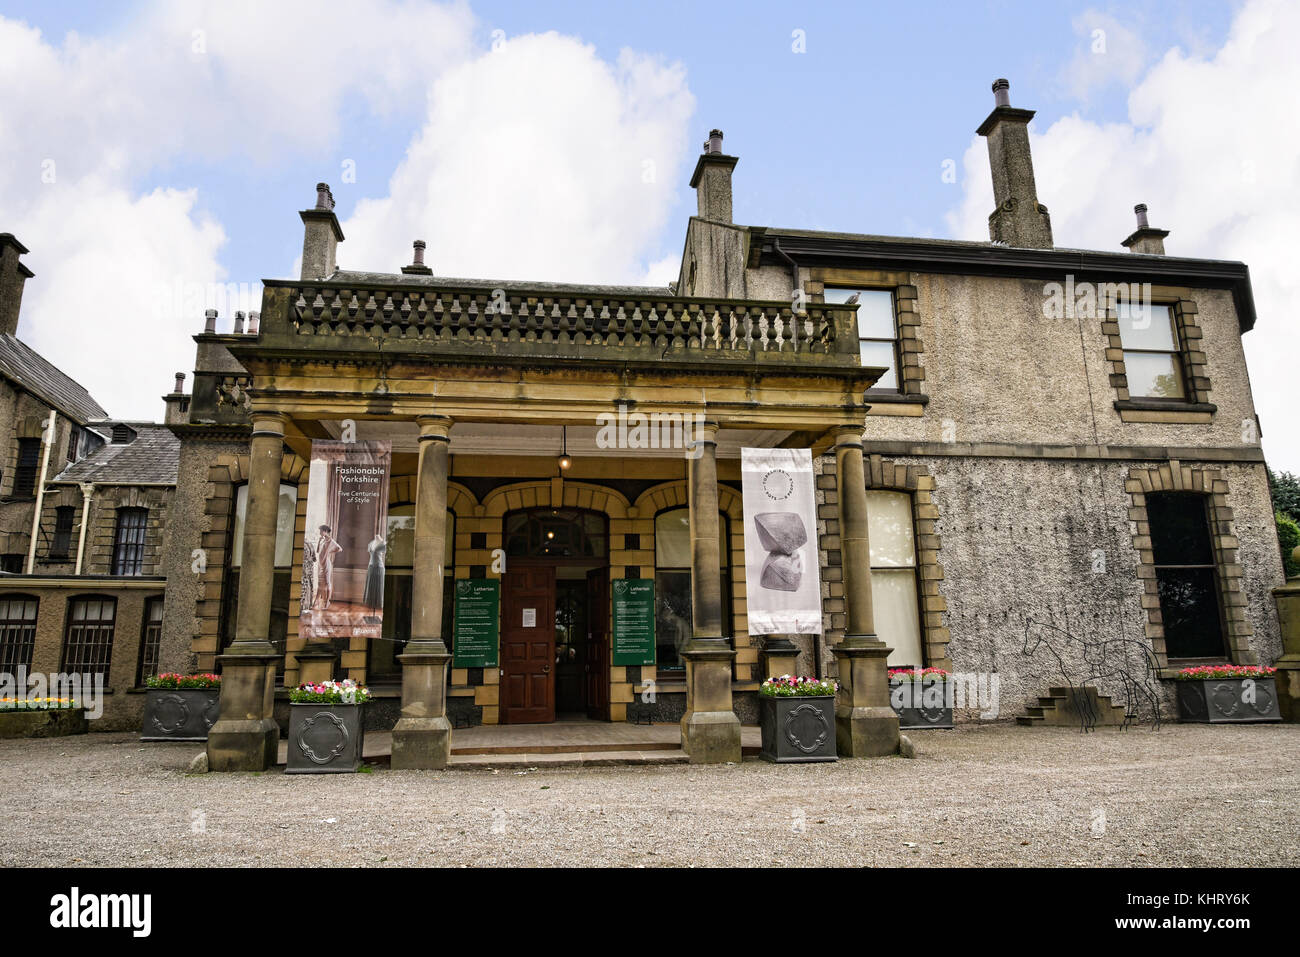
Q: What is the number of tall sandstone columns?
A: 4